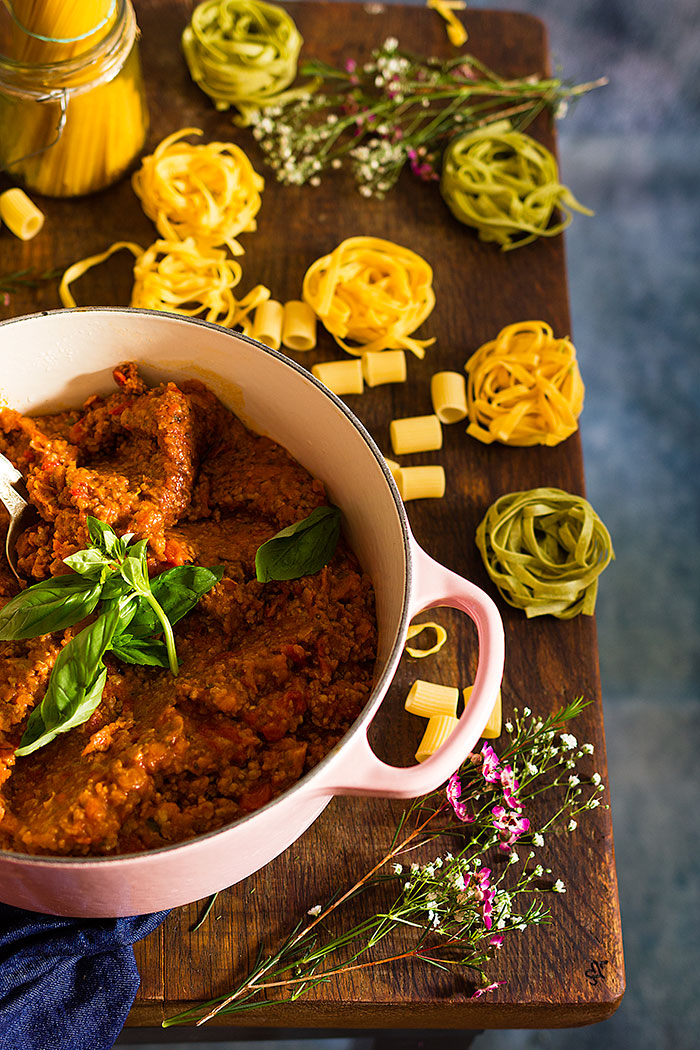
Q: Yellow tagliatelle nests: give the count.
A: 4